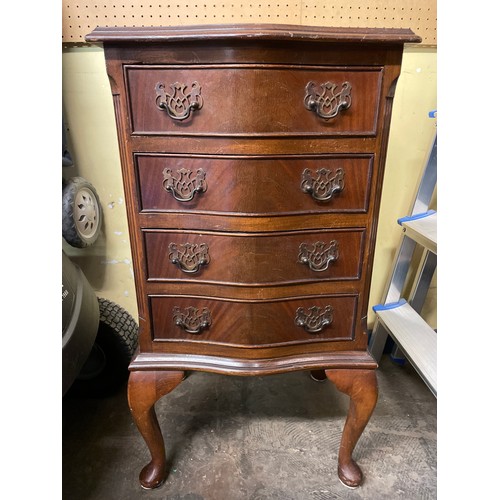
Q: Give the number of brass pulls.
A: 8